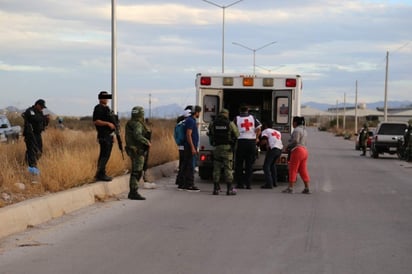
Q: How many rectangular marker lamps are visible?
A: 5